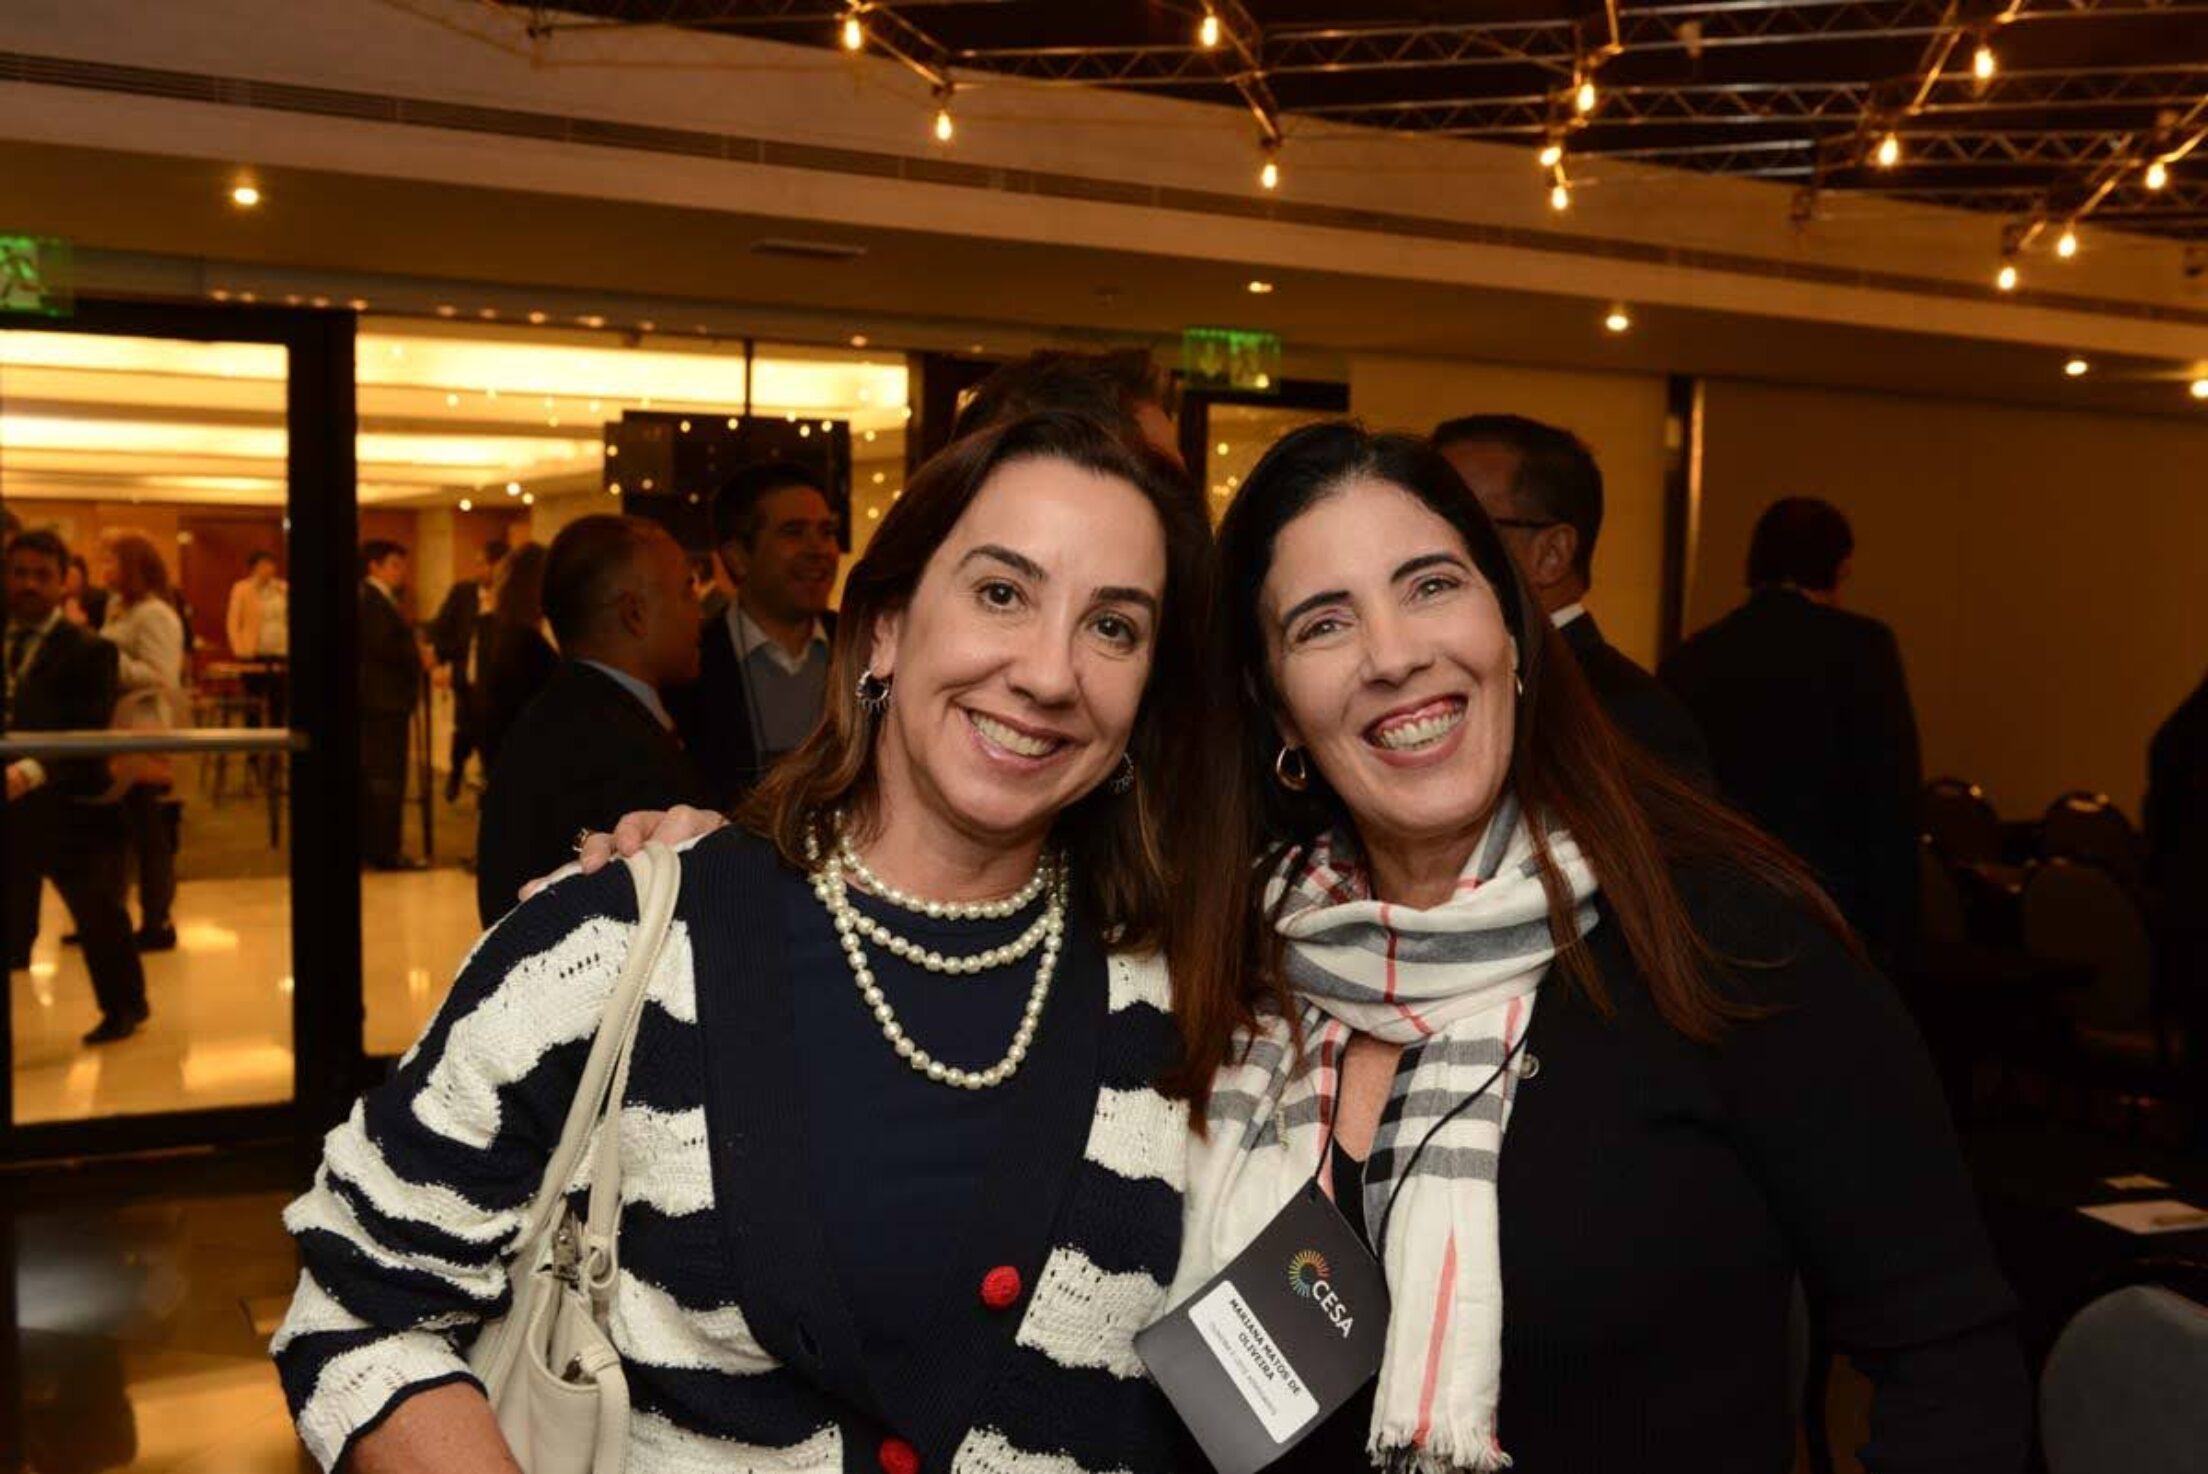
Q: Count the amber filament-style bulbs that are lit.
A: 12